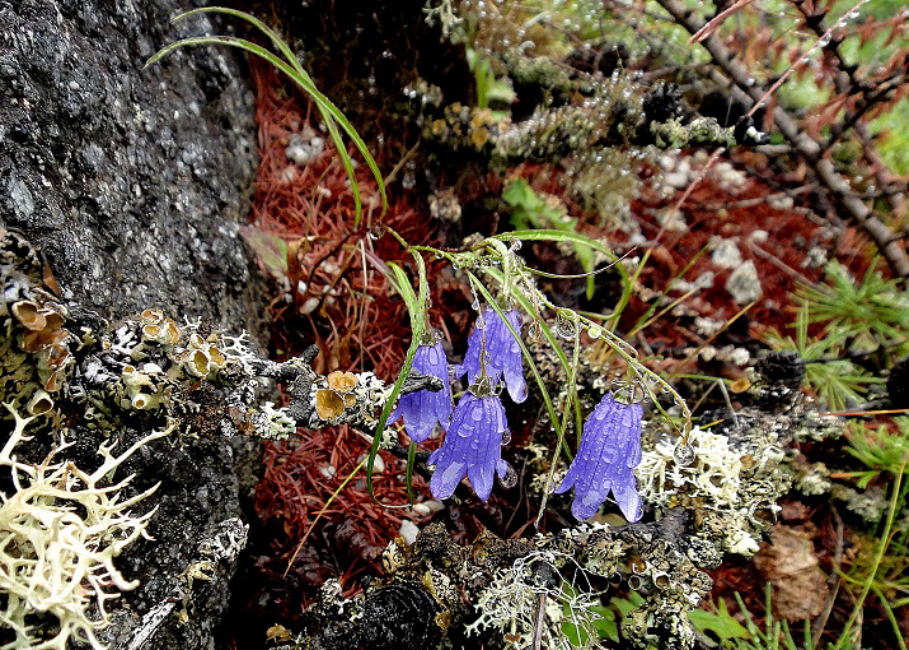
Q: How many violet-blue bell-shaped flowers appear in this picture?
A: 4